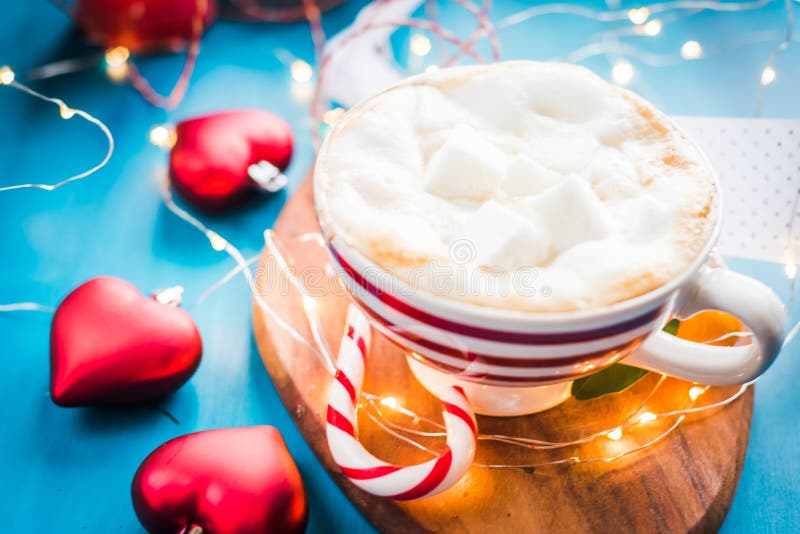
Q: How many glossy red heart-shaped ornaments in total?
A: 3